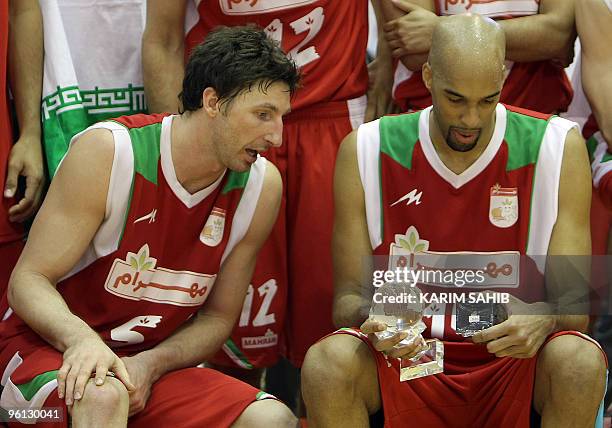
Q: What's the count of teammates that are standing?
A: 4